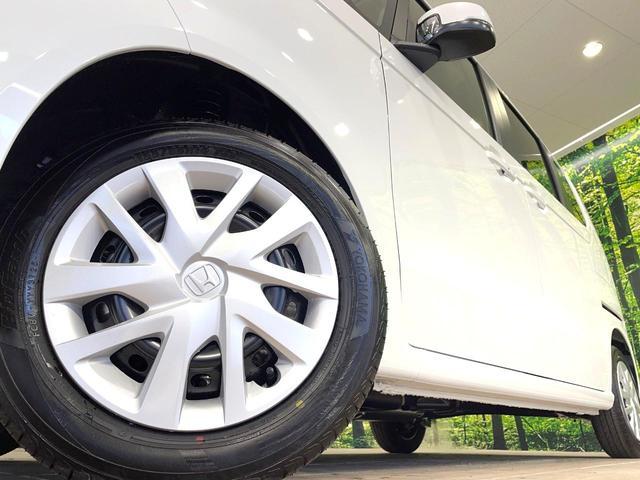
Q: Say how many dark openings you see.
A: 10